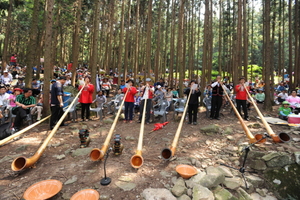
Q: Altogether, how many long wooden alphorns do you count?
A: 7